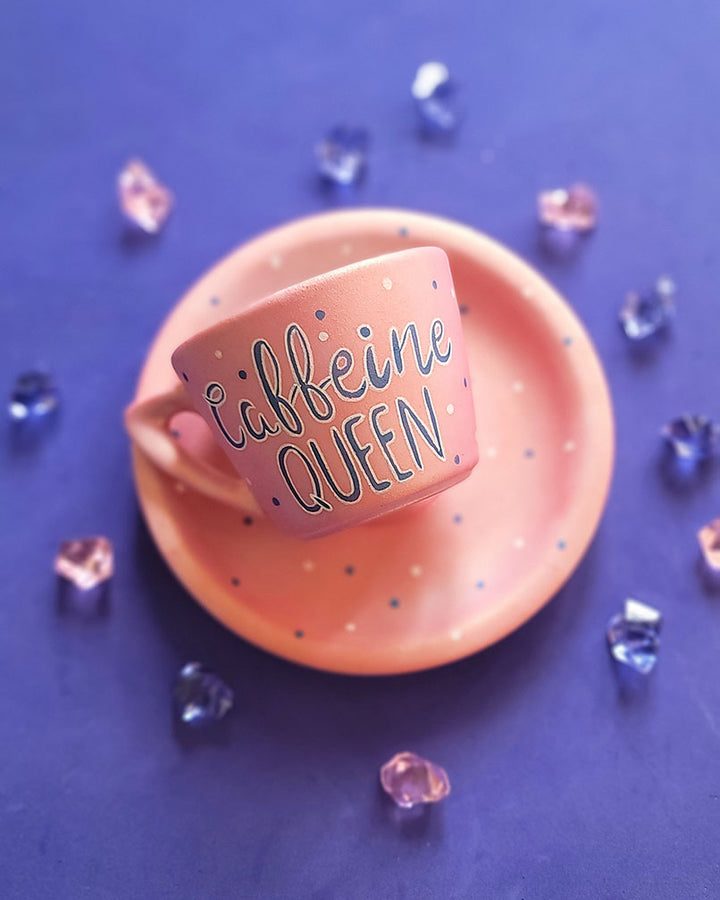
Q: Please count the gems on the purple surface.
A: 12